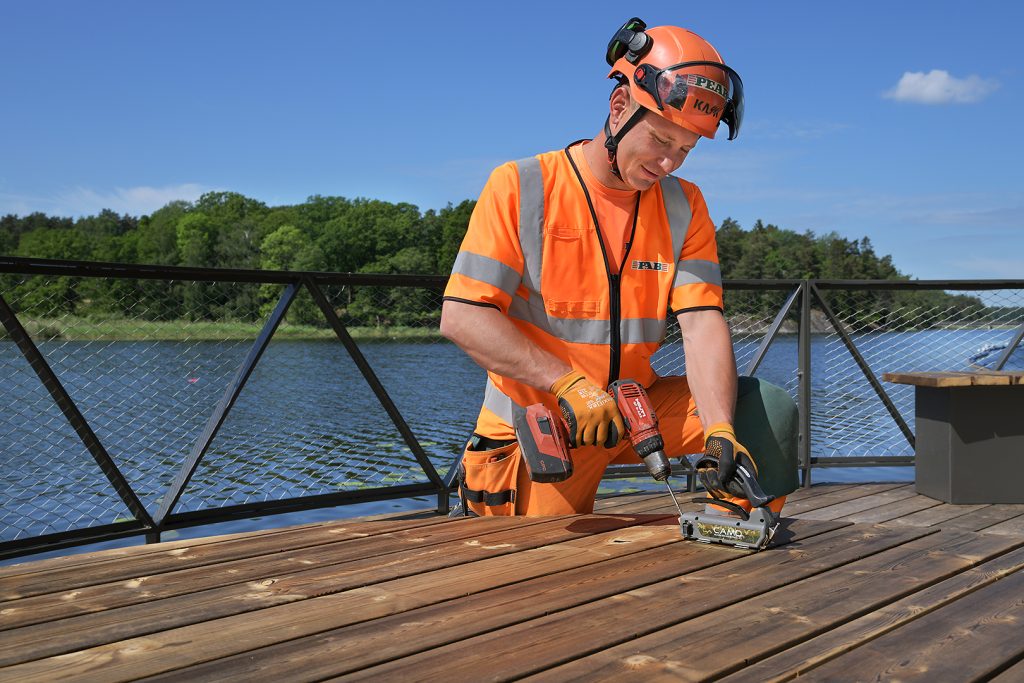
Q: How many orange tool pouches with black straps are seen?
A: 1